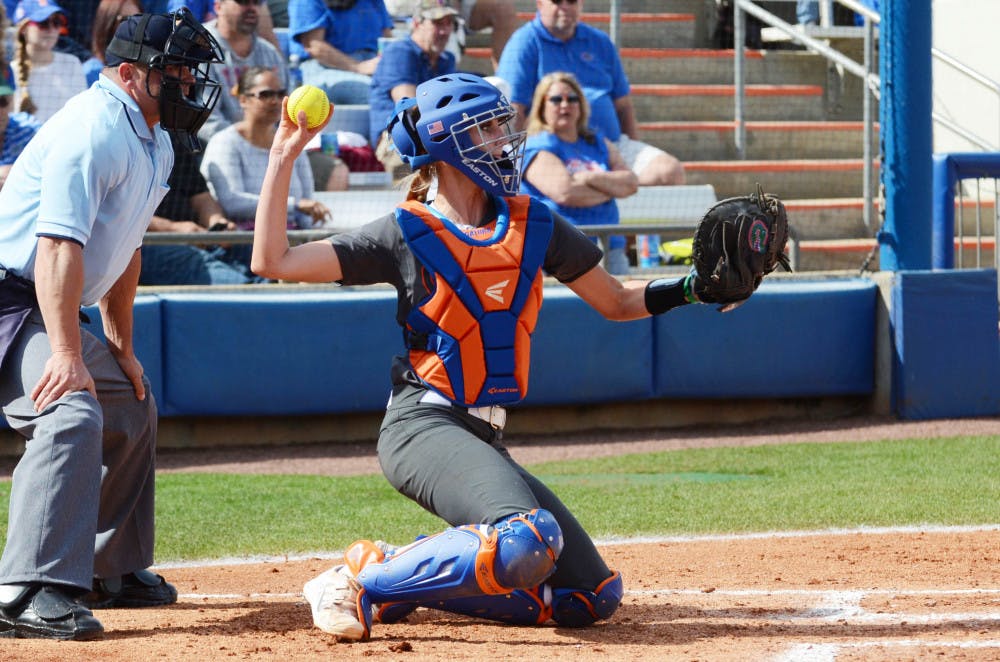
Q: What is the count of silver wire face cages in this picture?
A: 1